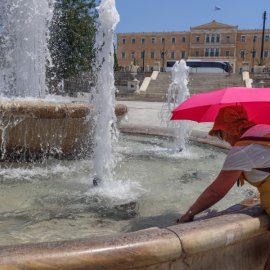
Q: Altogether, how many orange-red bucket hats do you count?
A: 1